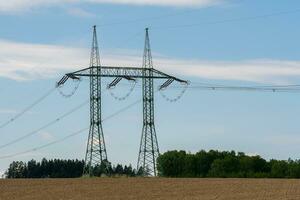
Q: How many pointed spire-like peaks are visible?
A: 2